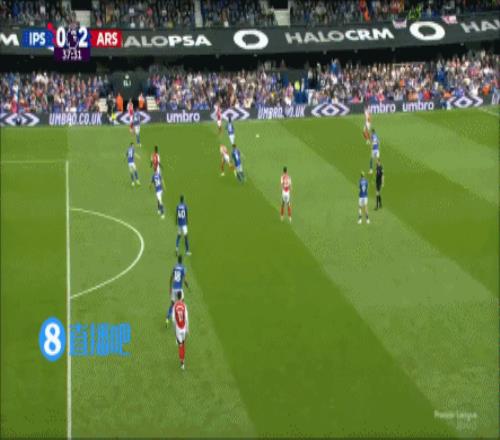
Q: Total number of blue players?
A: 9